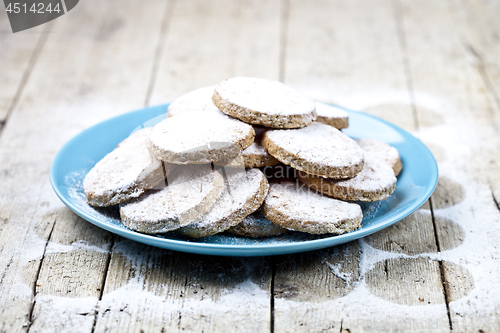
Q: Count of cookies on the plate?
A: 13